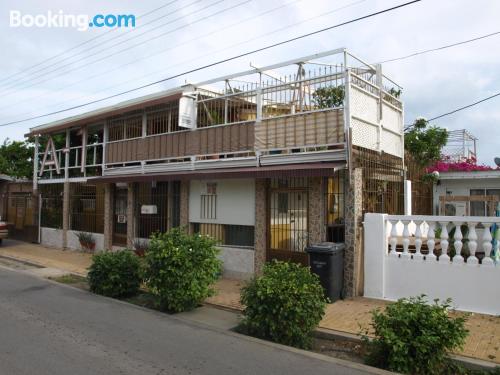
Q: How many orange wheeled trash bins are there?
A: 0